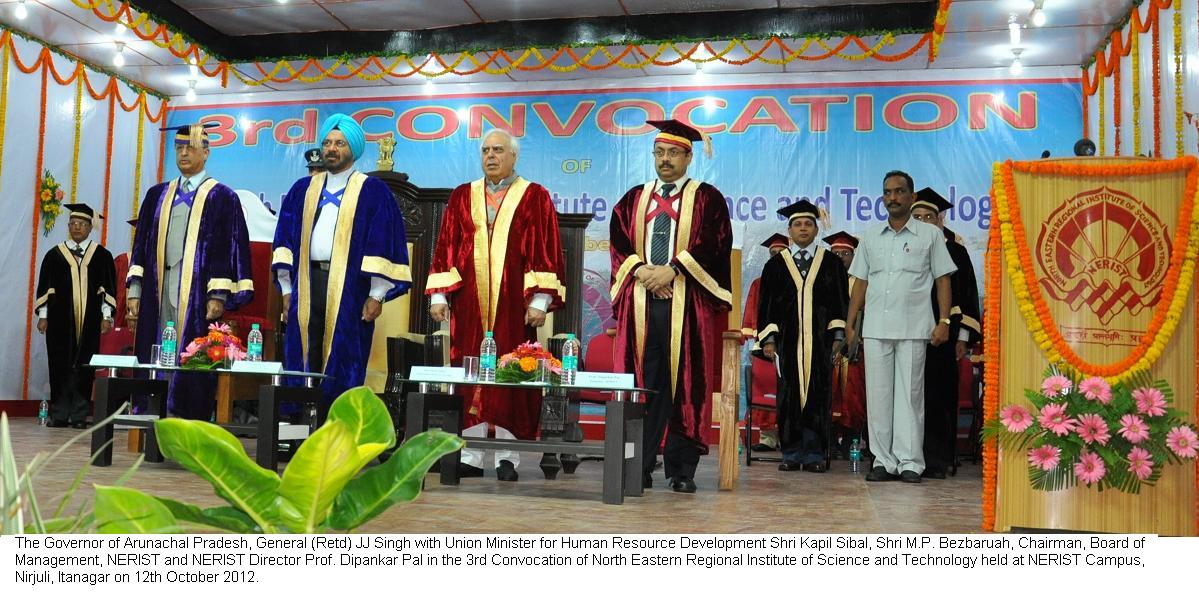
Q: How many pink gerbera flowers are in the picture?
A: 11